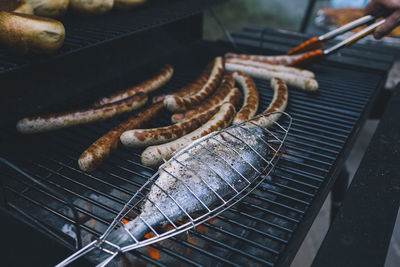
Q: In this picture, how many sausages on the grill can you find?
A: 13